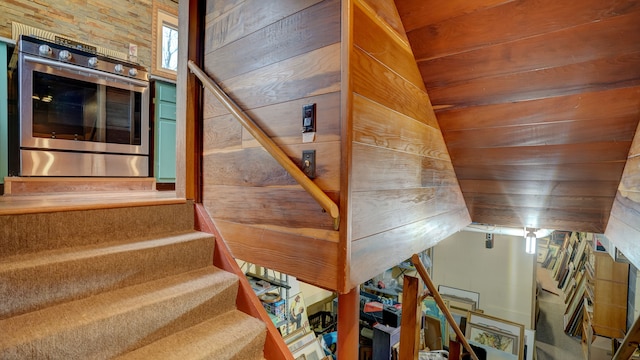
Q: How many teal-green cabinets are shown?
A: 2